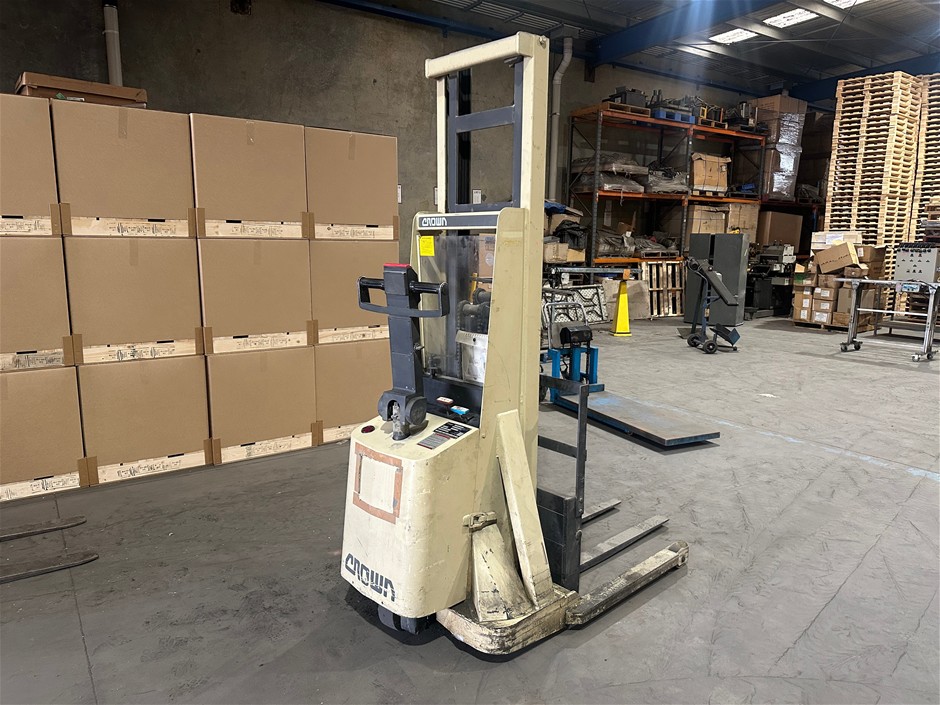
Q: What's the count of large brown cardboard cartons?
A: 12